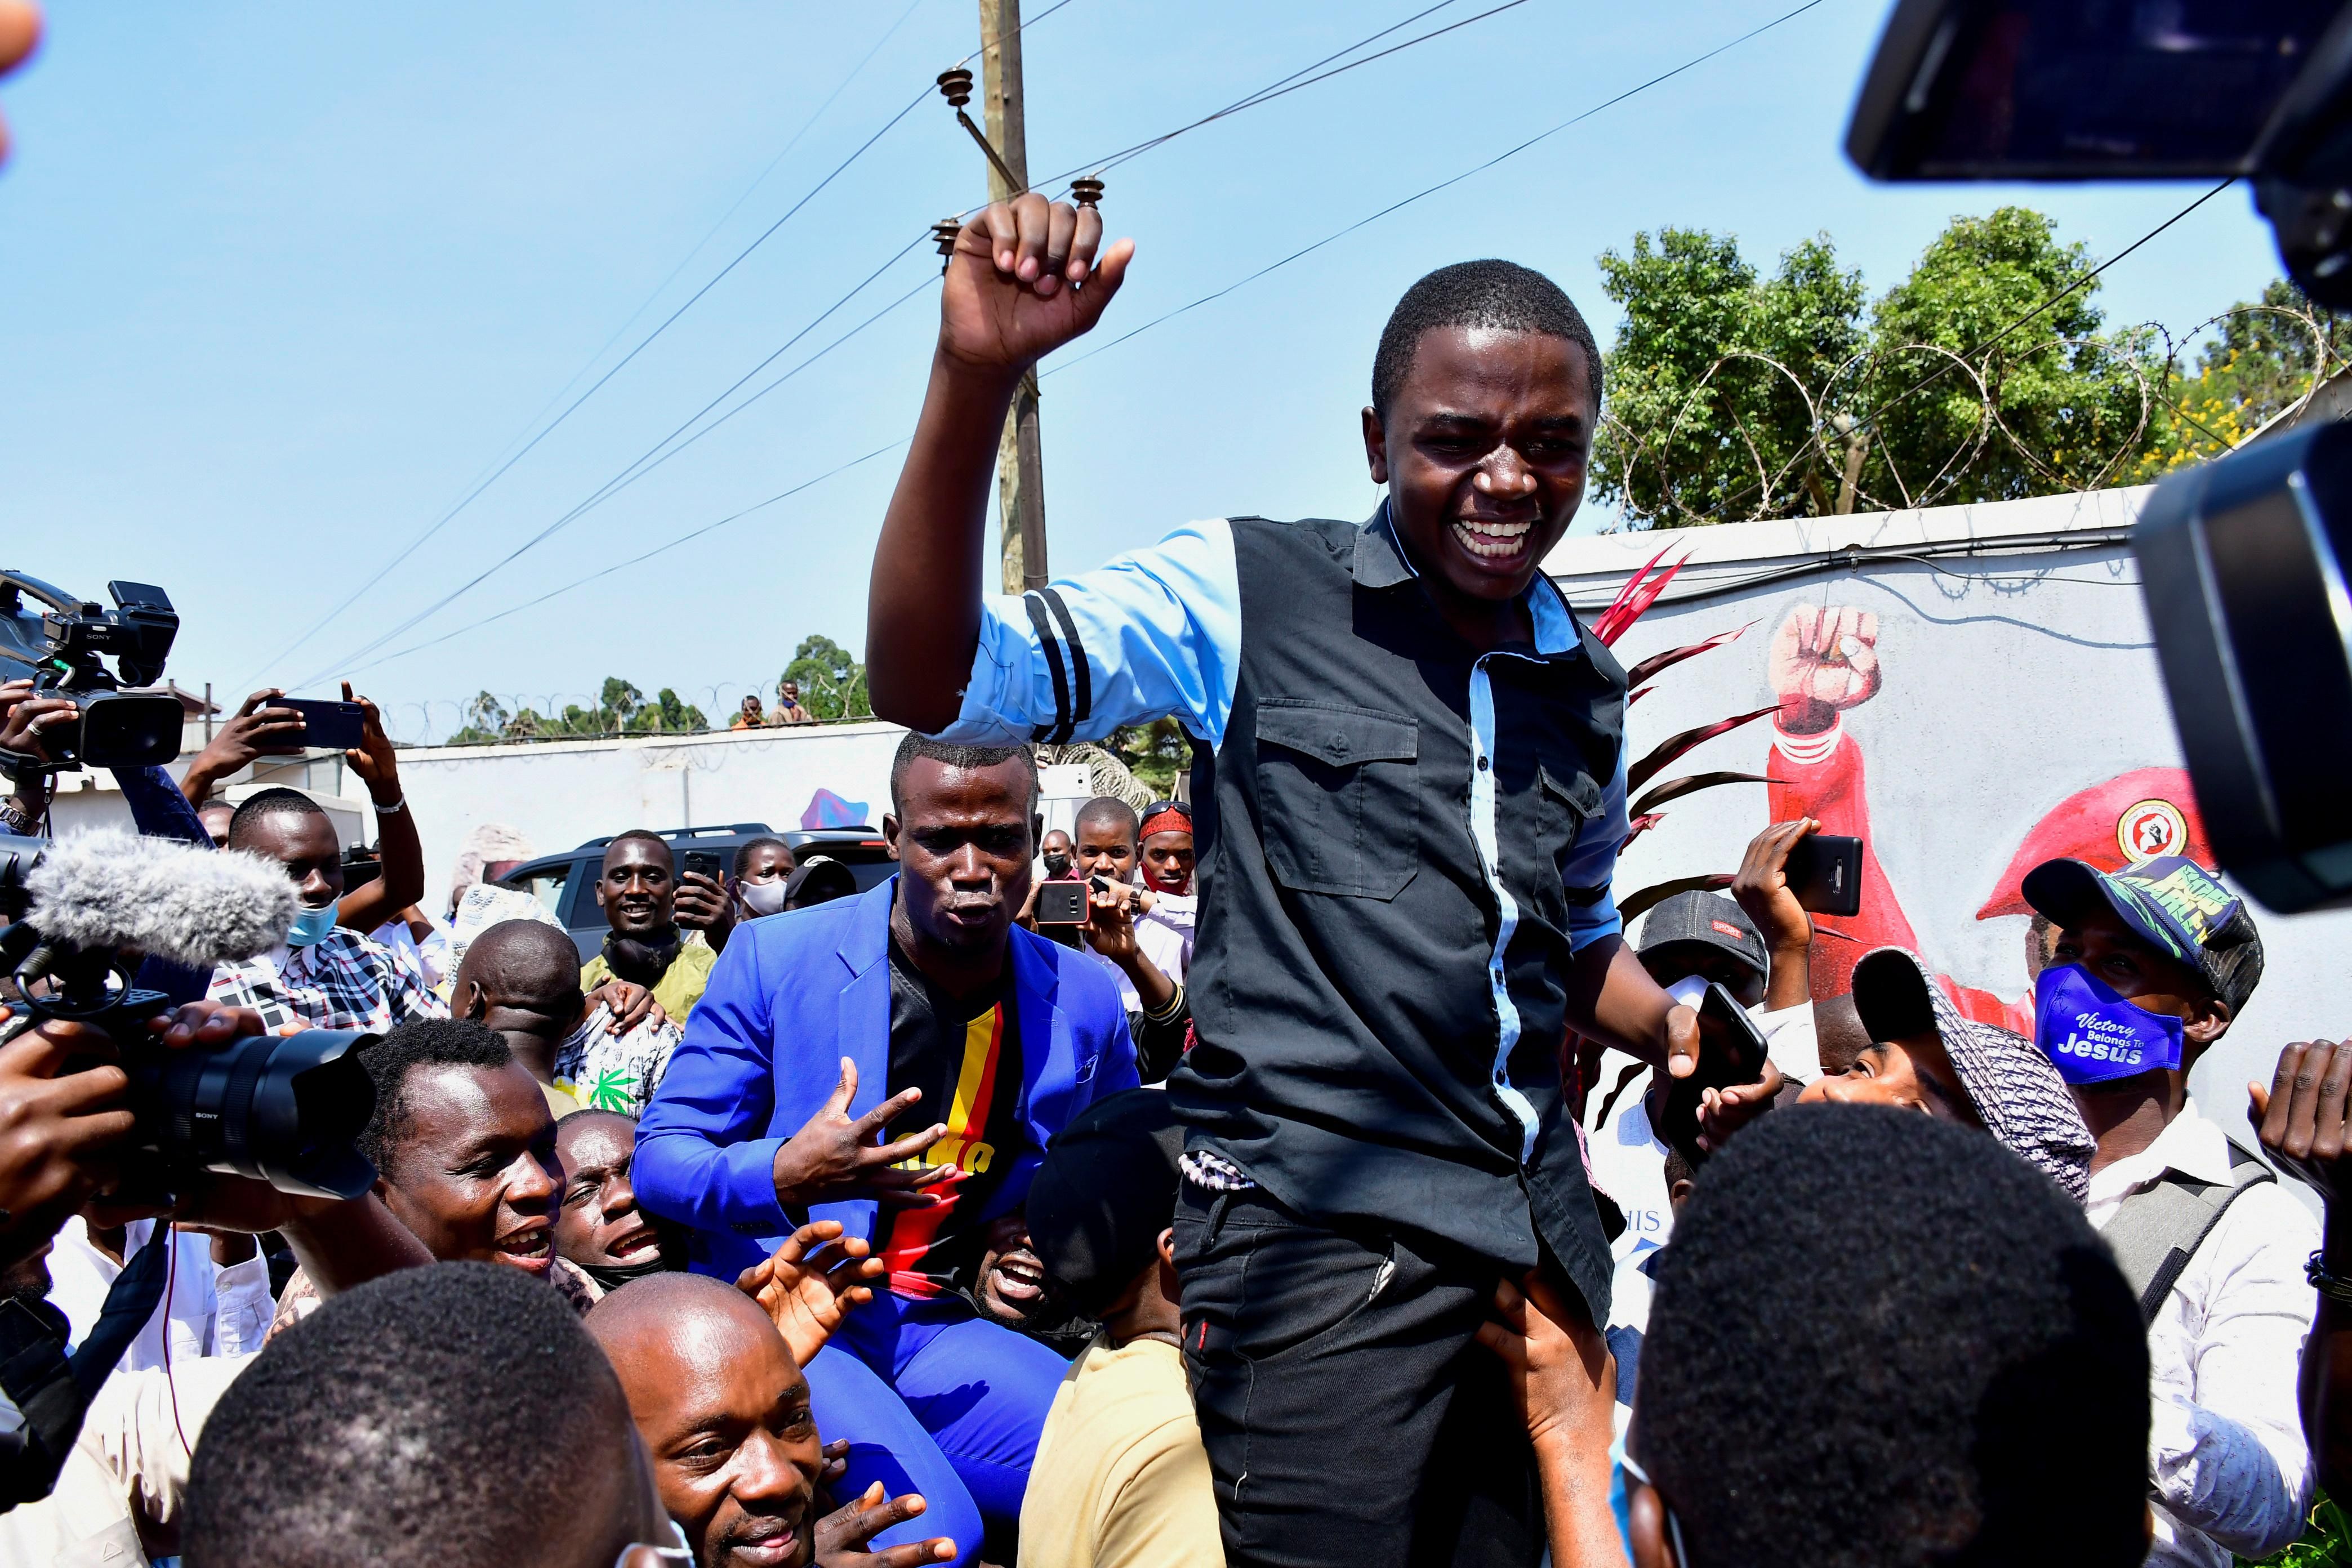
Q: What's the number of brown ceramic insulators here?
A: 3